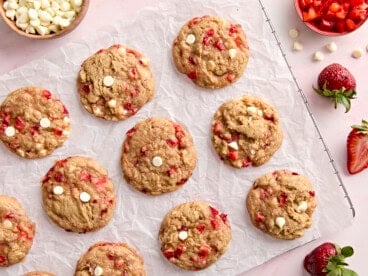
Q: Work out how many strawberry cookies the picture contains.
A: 11